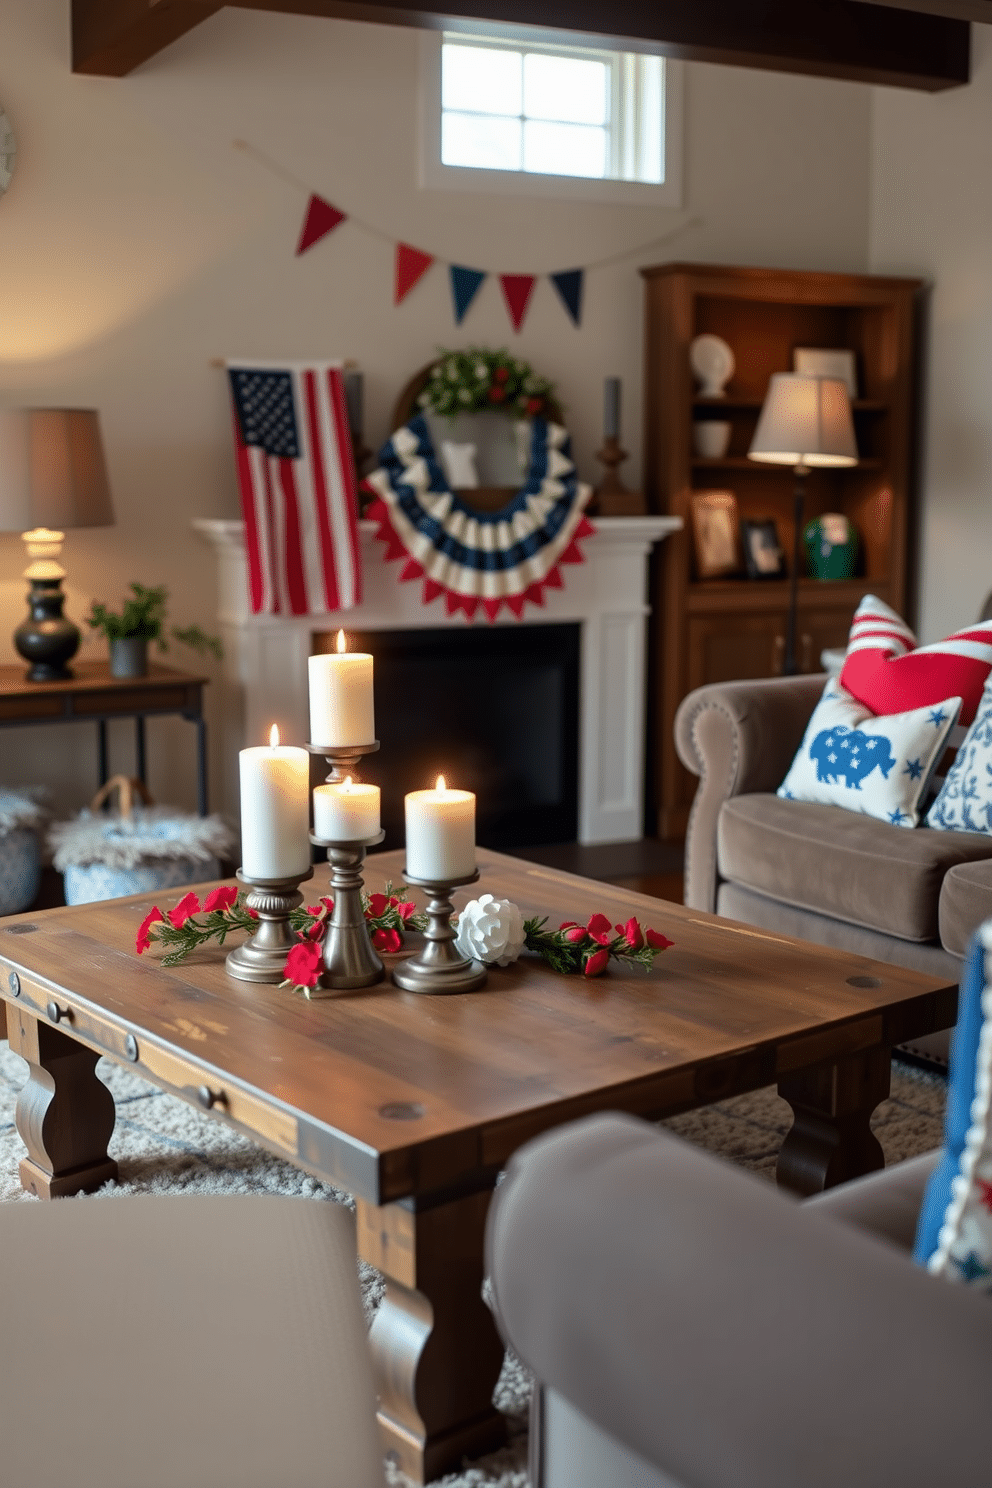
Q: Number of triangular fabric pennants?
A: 5